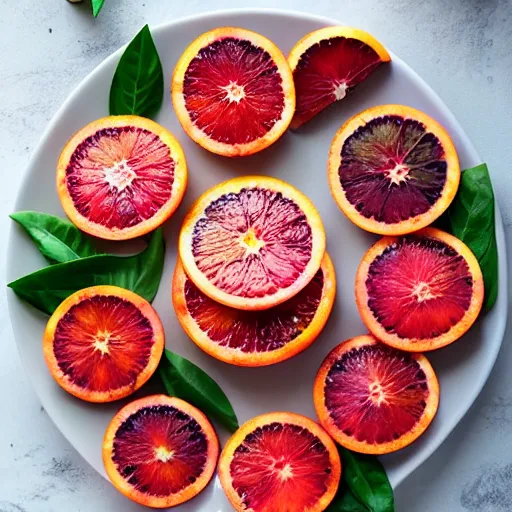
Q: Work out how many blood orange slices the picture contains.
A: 11